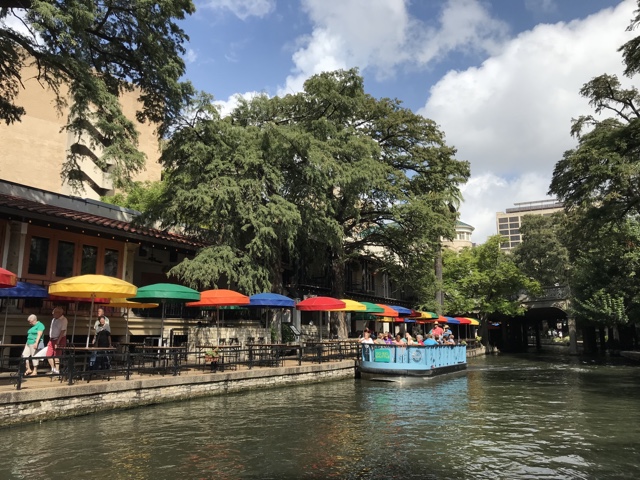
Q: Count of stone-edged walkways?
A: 1